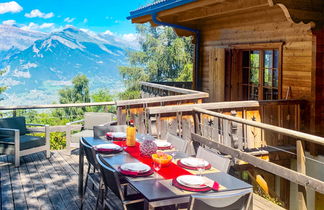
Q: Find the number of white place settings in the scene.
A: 6